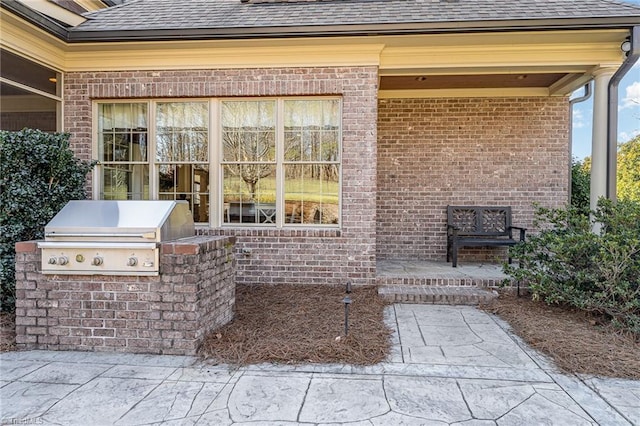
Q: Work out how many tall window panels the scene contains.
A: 4